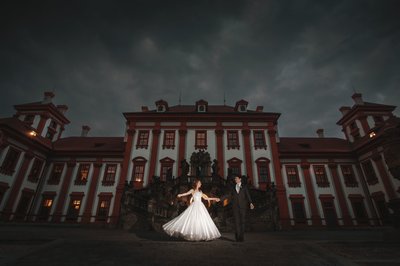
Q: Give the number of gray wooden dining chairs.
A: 0